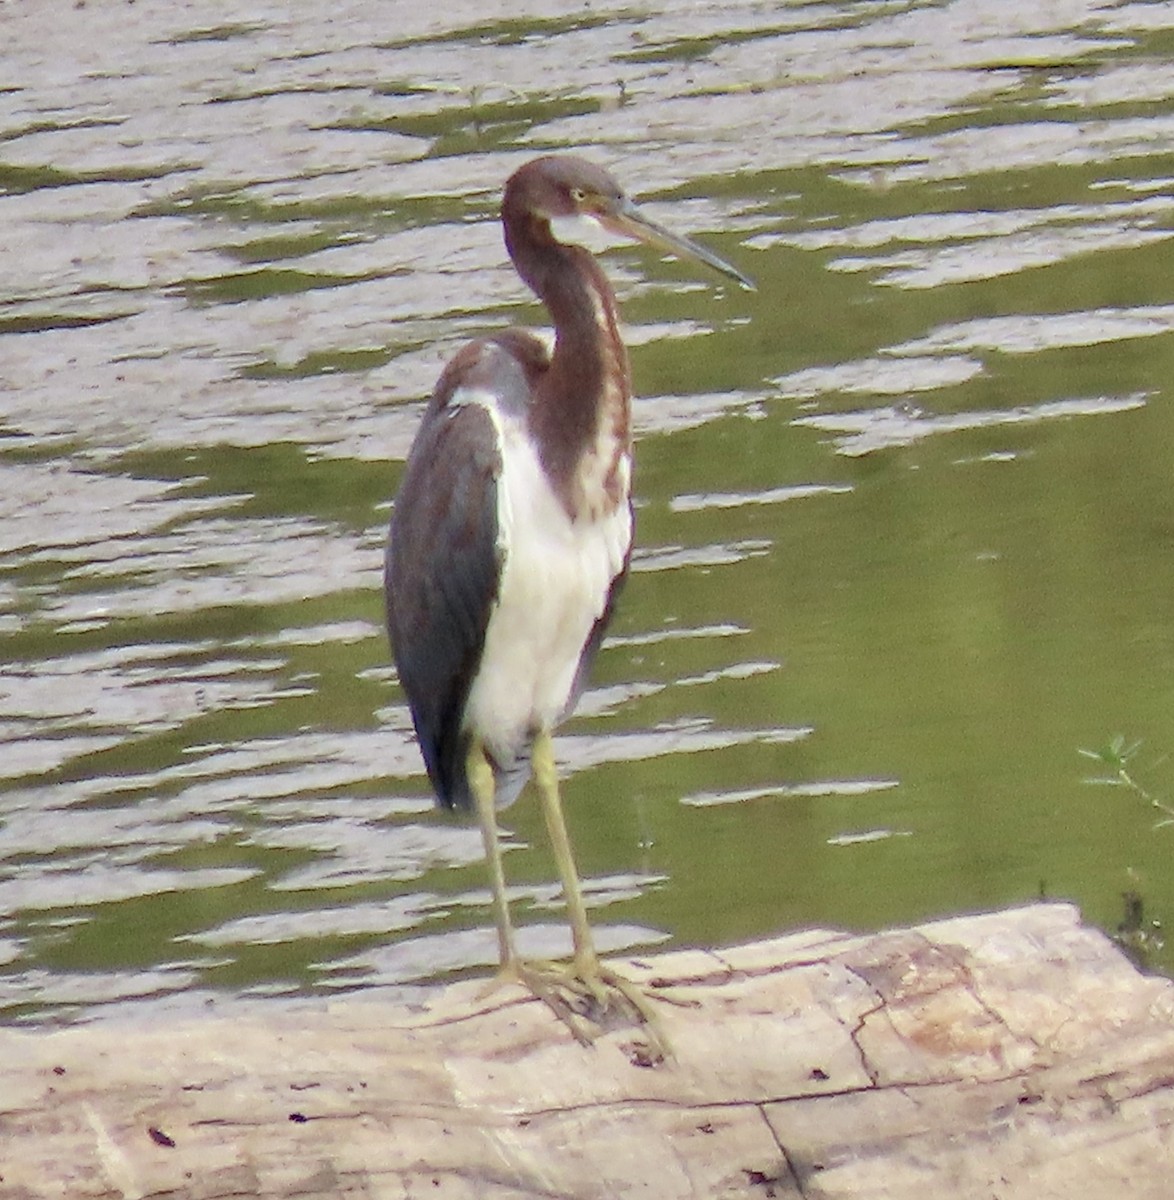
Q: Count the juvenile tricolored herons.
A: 1